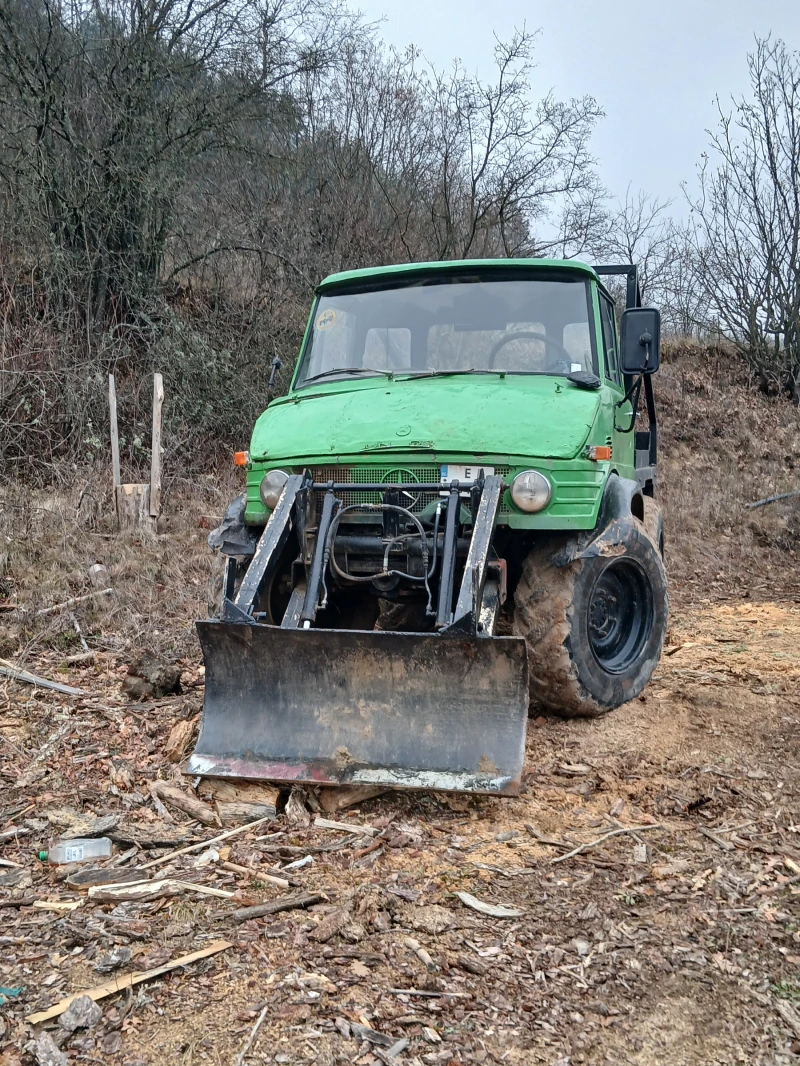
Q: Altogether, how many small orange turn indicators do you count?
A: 2